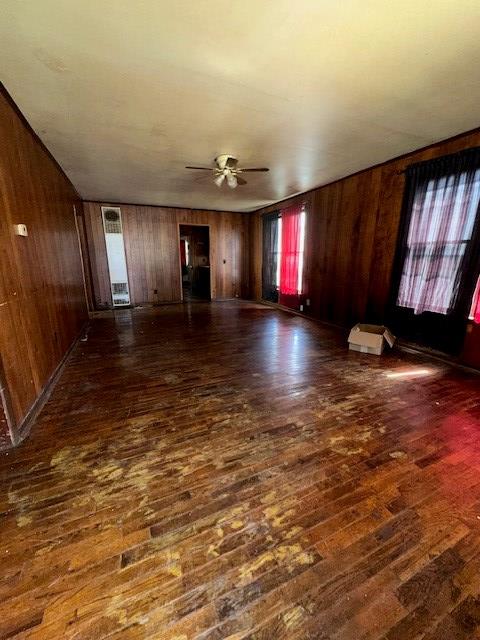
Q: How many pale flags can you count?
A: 0